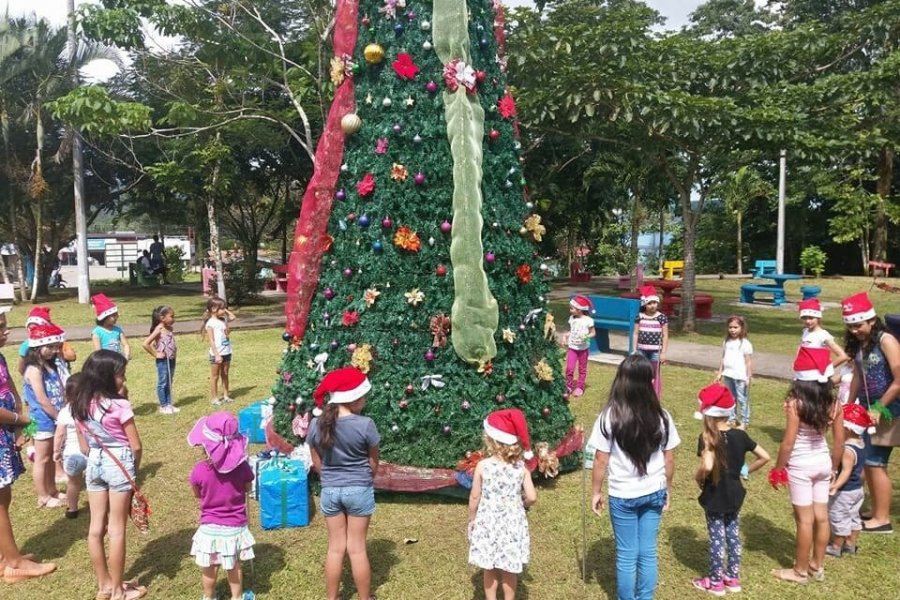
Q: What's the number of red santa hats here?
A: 12